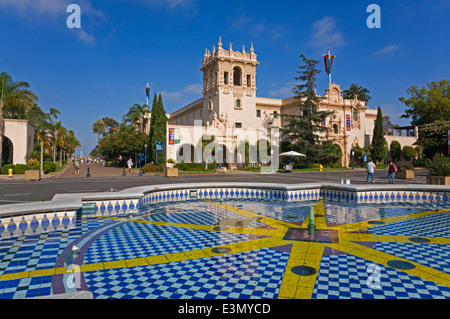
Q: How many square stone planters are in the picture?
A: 4